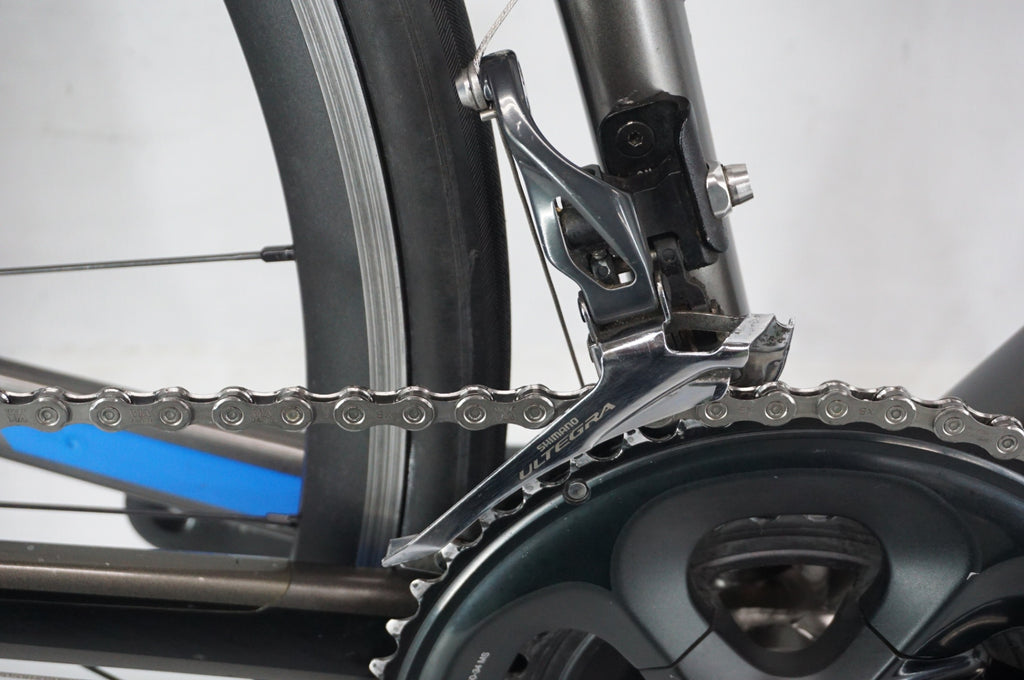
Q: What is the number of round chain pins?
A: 15